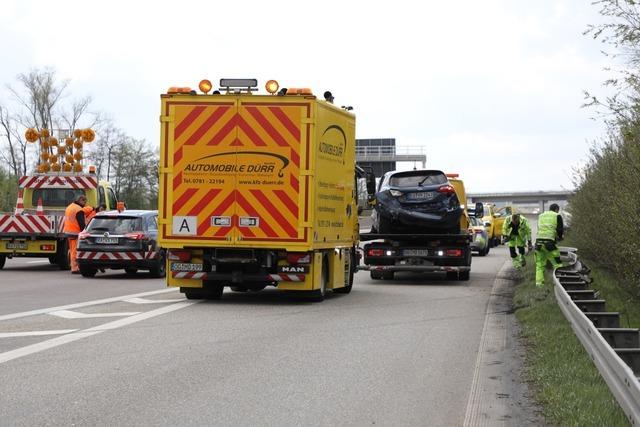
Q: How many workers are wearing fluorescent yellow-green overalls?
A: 2